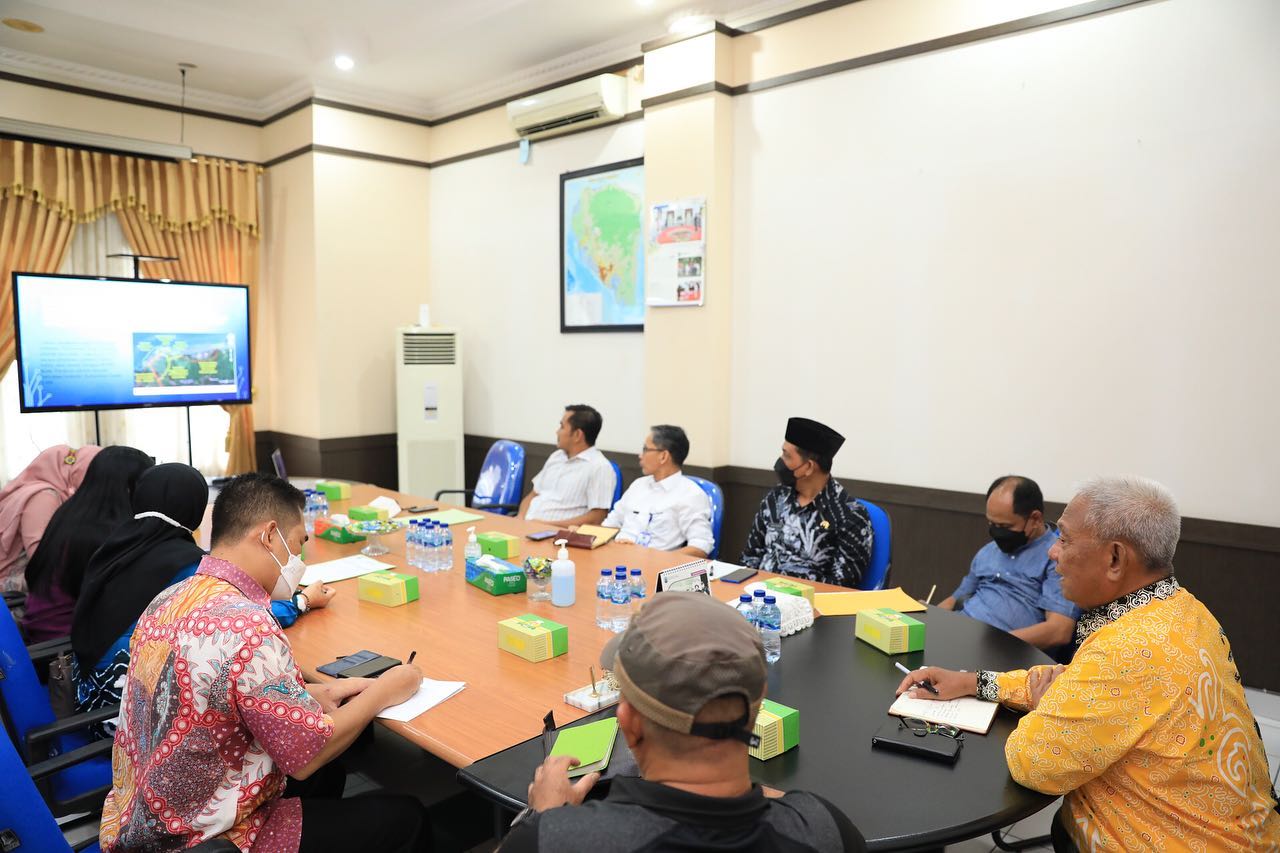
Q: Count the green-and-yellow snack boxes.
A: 8